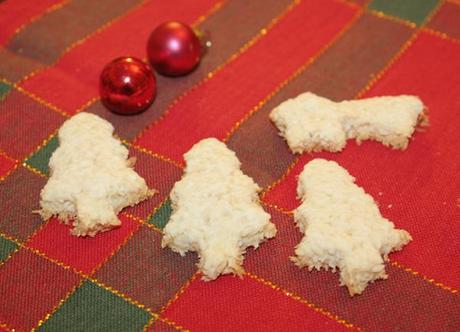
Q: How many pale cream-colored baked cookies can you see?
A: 4